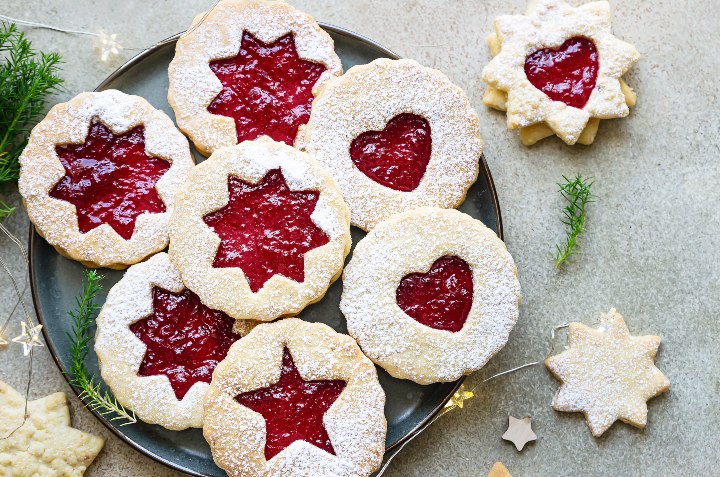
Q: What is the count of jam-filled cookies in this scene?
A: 8